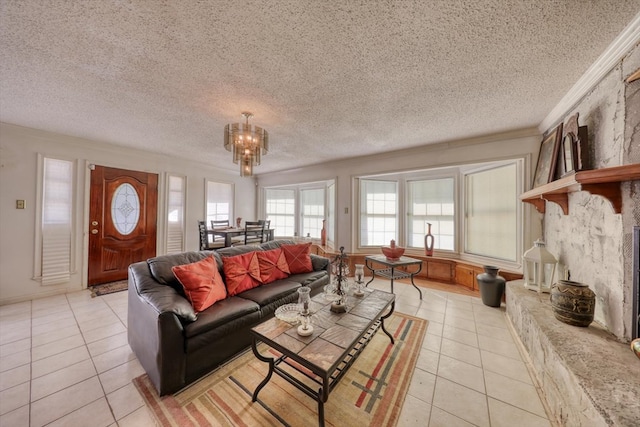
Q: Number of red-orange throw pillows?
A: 4